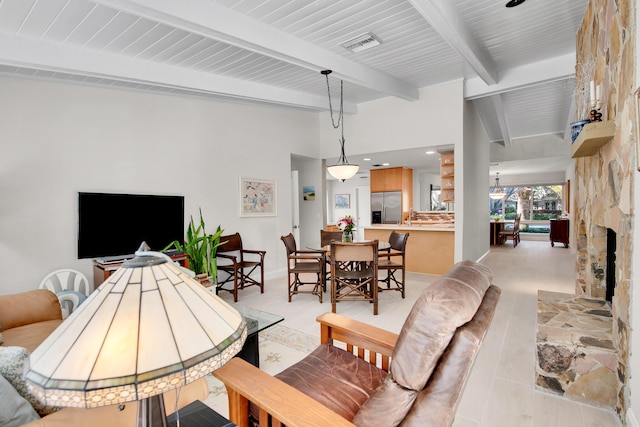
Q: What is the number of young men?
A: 0